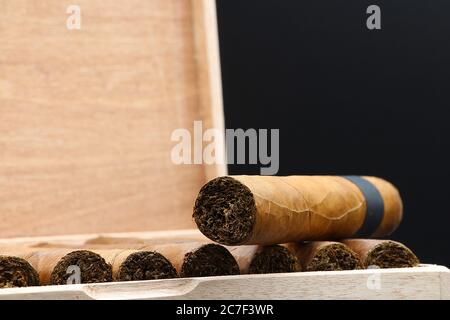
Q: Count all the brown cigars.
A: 8